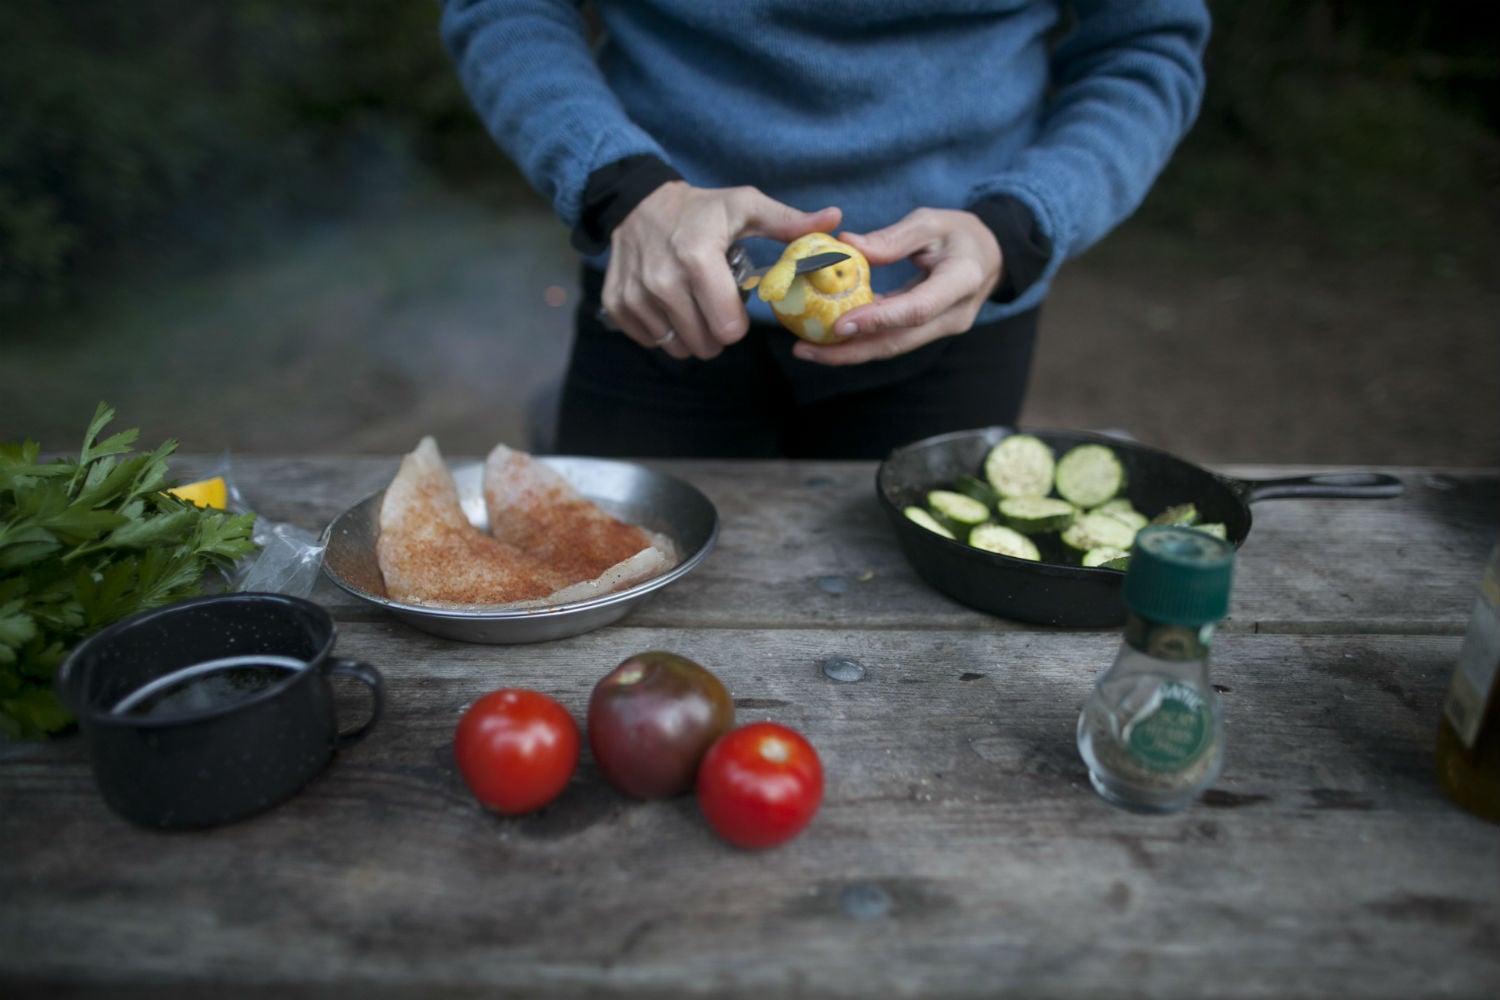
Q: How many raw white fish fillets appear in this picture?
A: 2